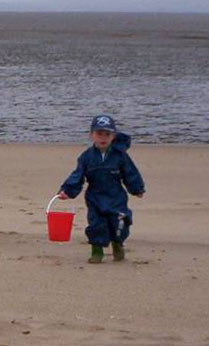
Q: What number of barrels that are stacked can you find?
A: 0